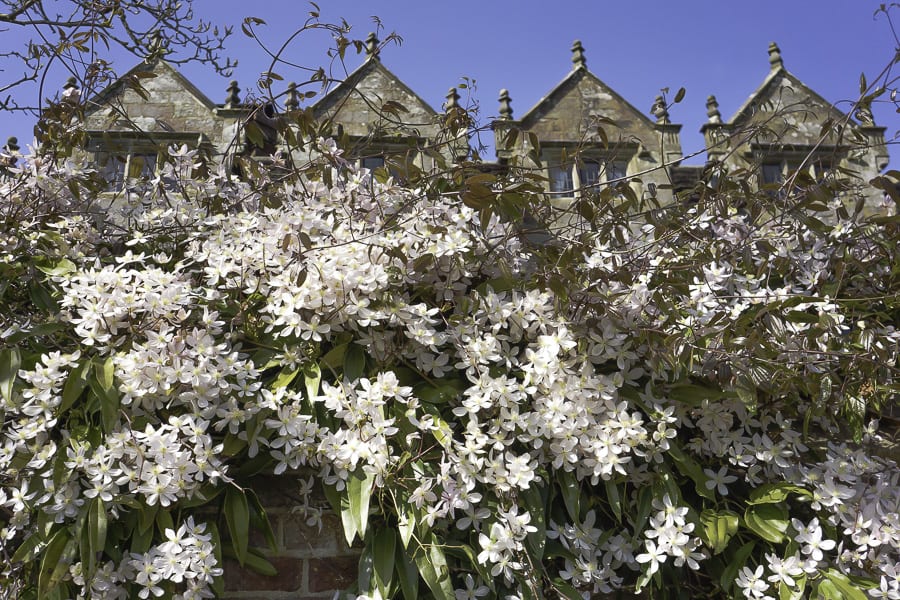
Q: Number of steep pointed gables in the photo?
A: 4